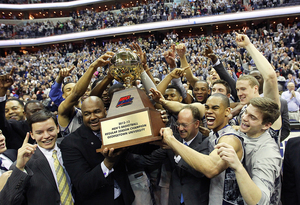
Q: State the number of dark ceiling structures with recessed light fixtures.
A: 2